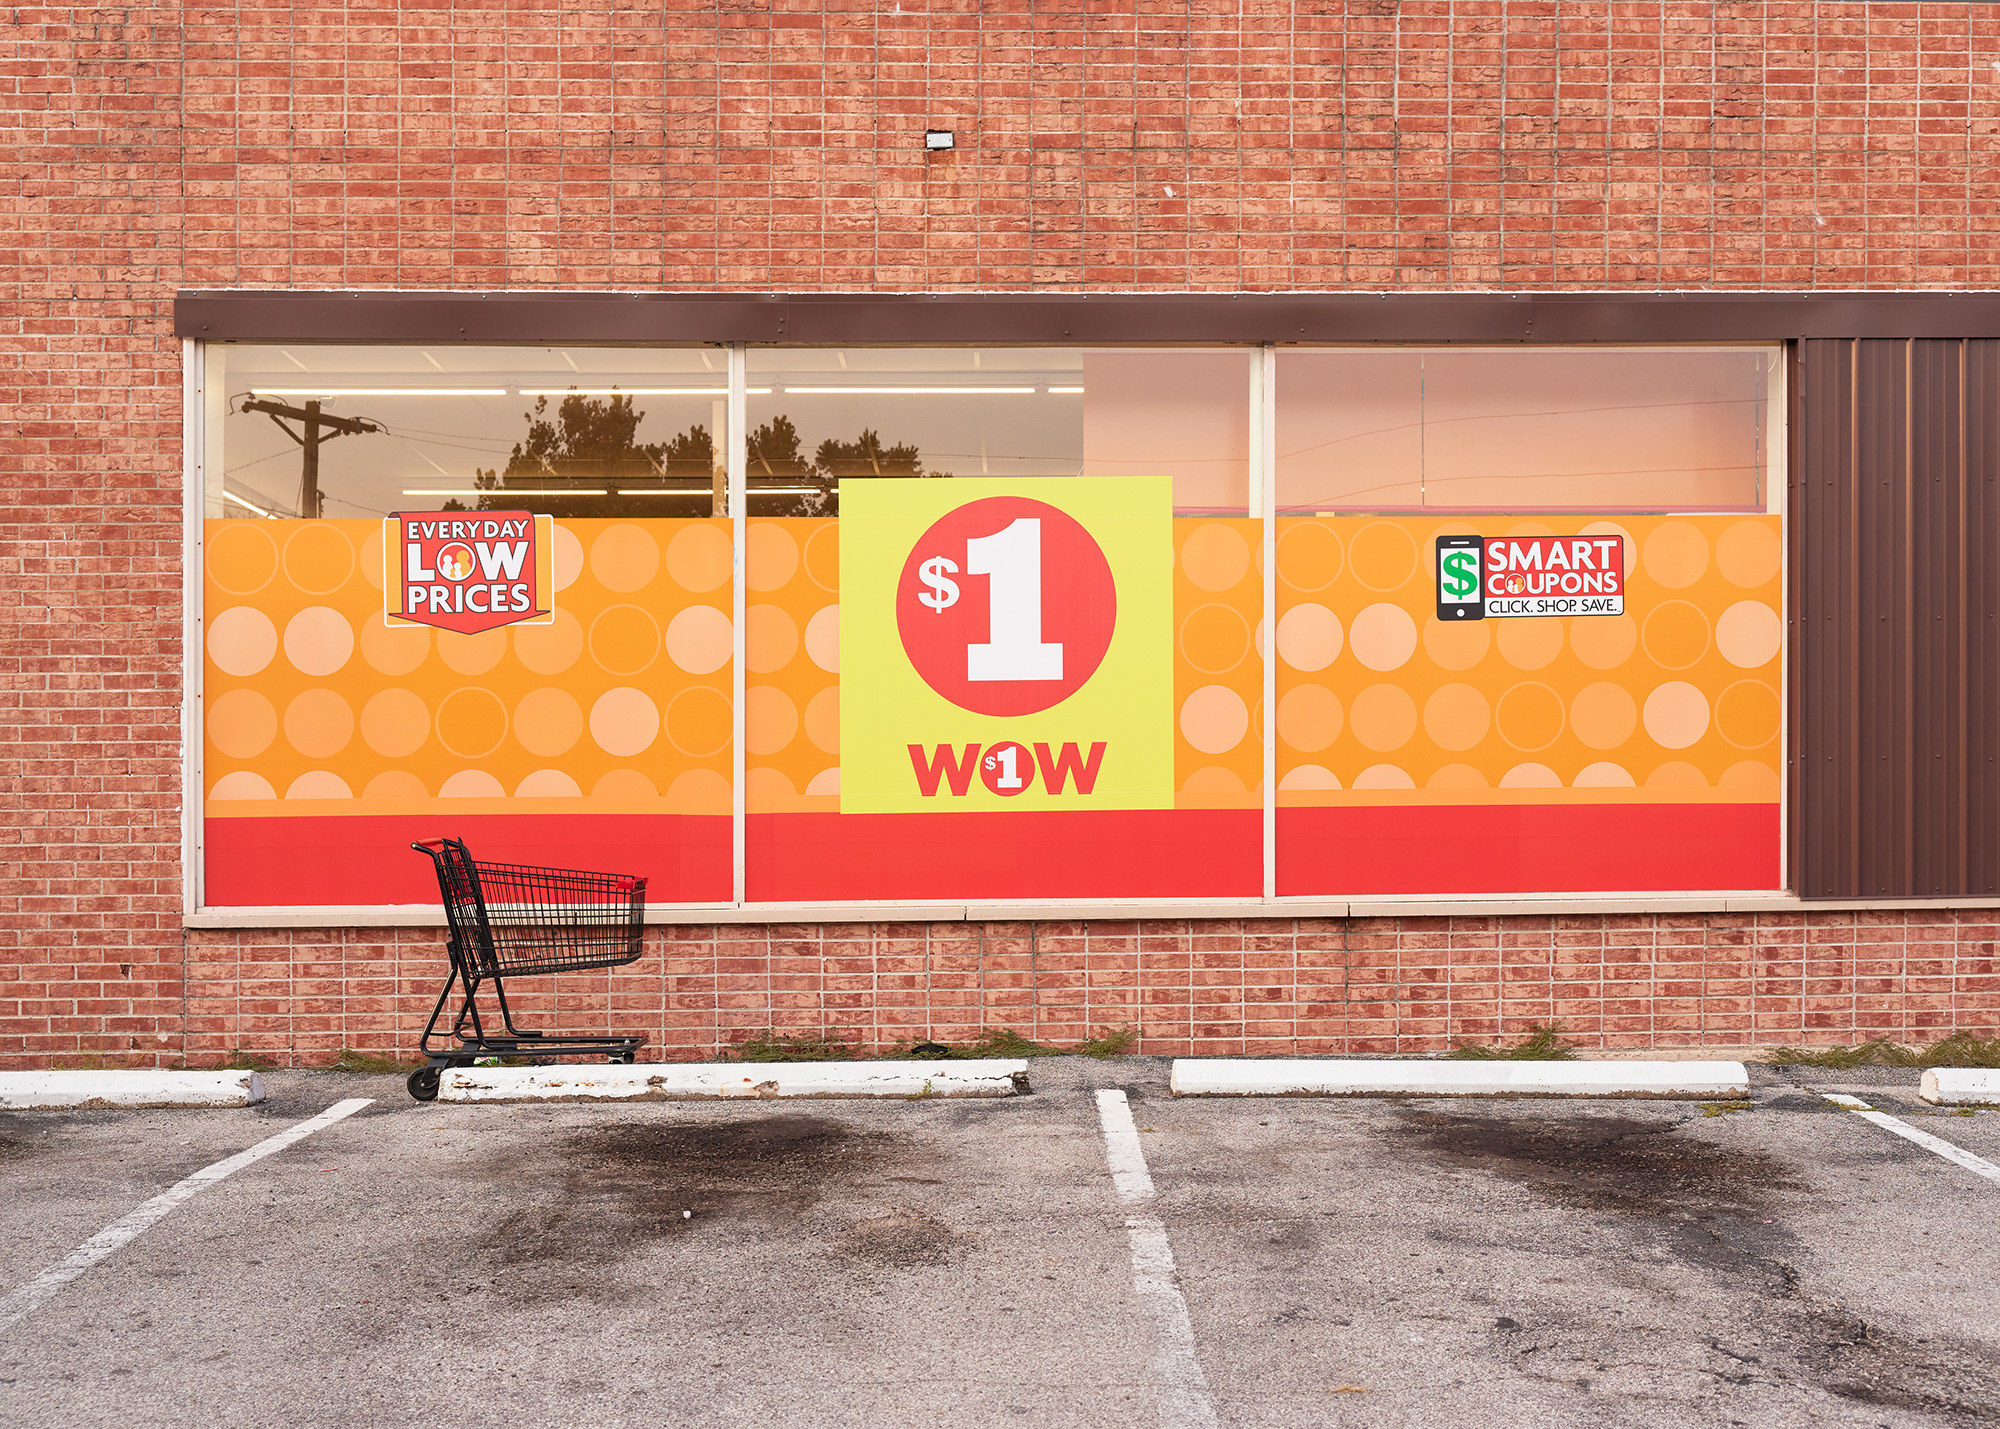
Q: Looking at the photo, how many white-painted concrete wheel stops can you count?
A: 4